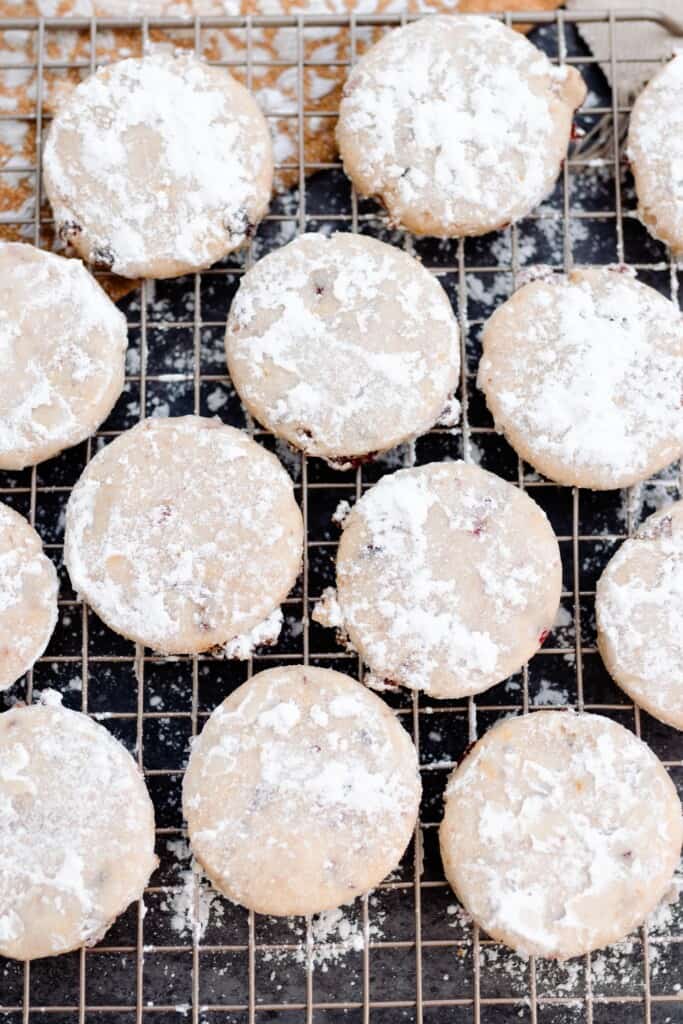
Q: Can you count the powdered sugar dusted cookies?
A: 13